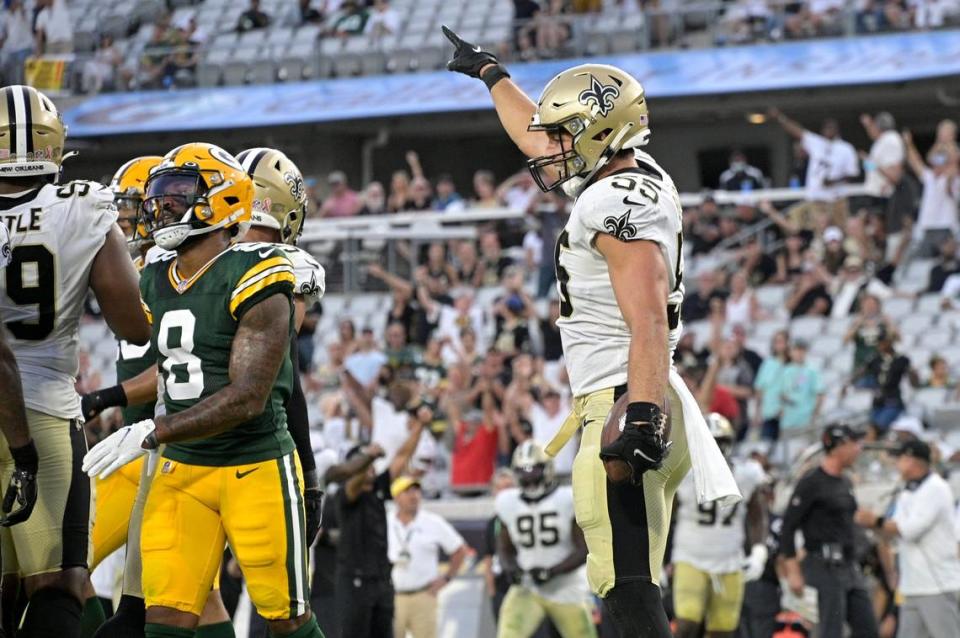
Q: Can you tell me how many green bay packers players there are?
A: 2